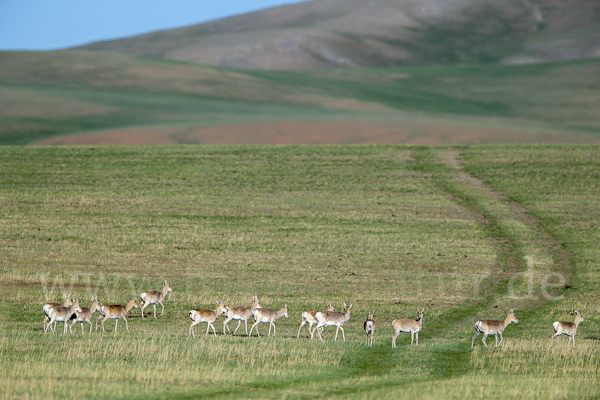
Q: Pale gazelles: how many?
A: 14